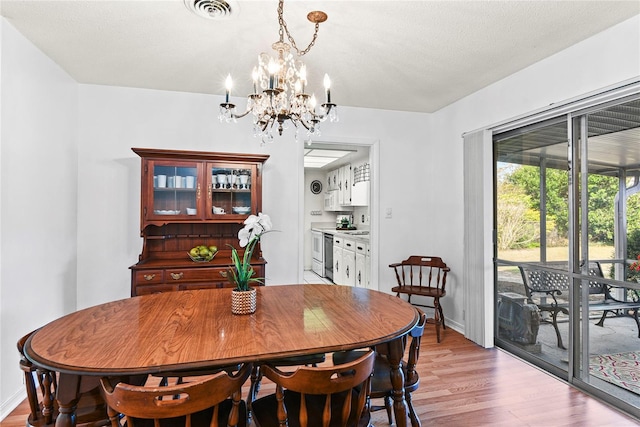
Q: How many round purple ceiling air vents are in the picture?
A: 0